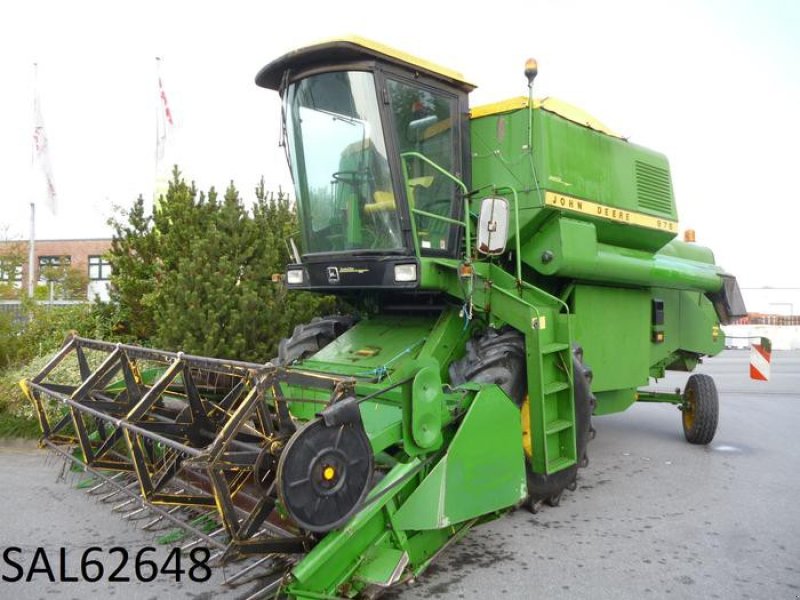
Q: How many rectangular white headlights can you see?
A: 2